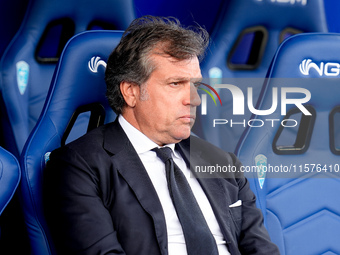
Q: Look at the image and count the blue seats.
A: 5